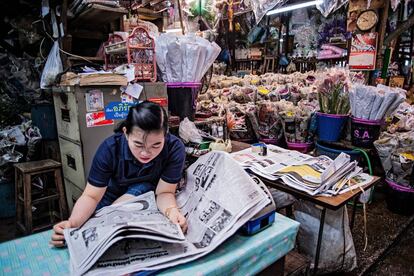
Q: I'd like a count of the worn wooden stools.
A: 1